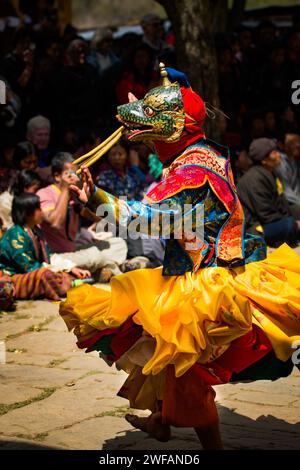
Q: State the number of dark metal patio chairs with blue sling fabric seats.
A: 0